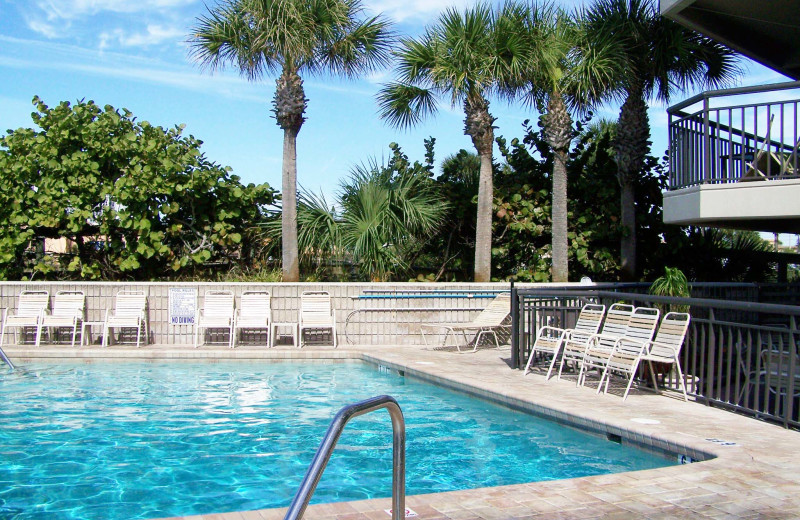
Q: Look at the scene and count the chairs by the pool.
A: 11